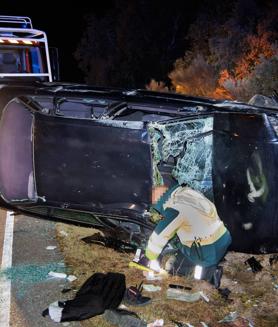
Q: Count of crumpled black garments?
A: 1